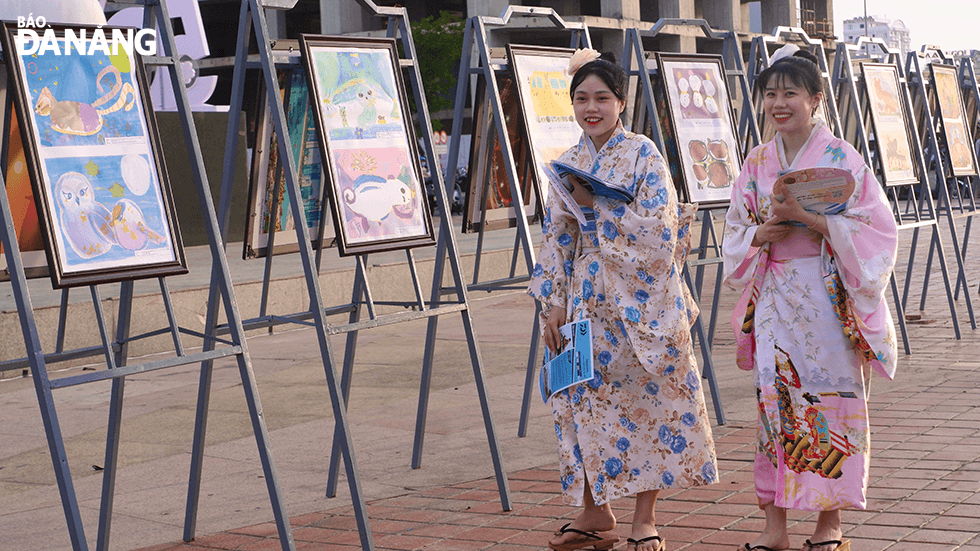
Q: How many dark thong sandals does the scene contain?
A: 4